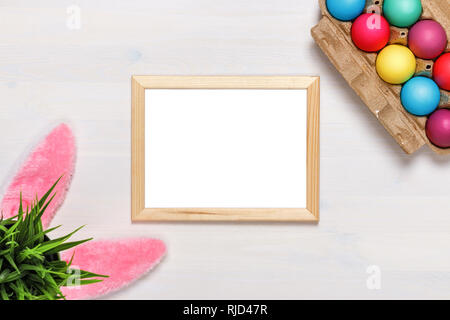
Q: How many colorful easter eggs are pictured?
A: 8